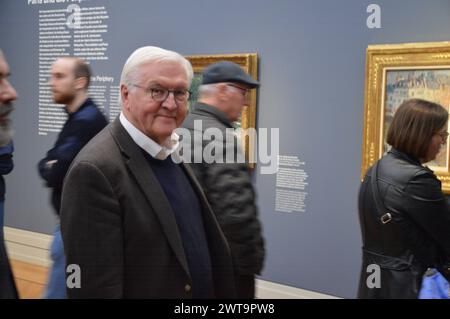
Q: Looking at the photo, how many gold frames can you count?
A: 2